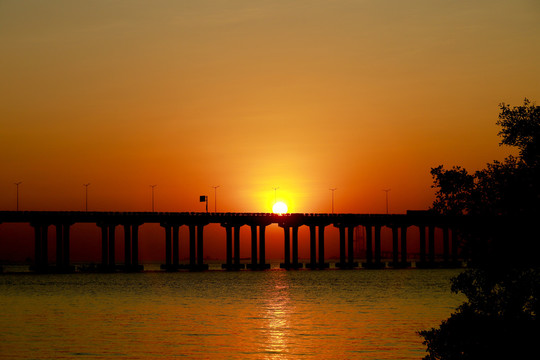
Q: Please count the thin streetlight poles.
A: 7